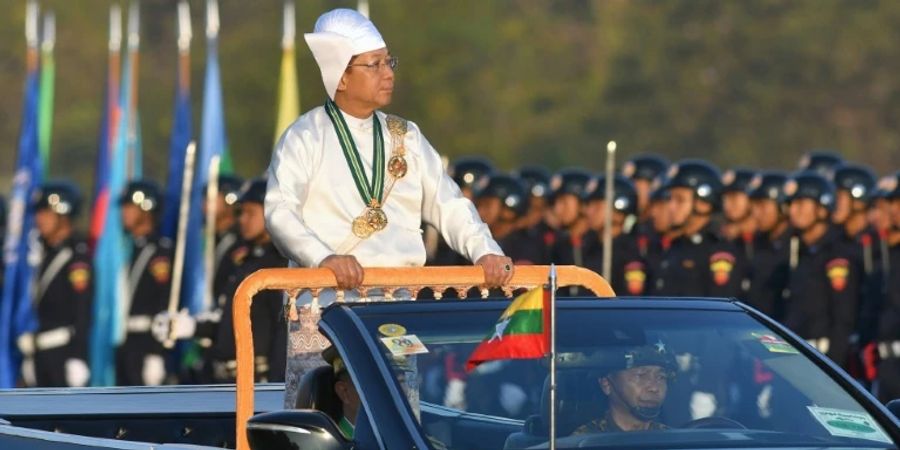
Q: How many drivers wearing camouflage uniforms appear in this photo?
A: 1